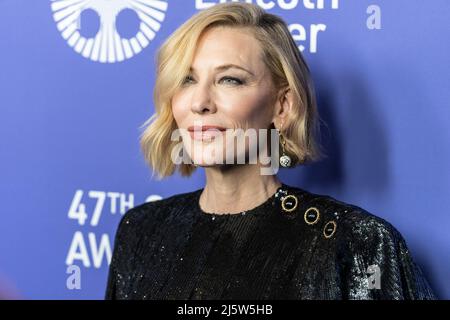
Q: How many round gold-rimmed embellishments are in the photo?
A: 3